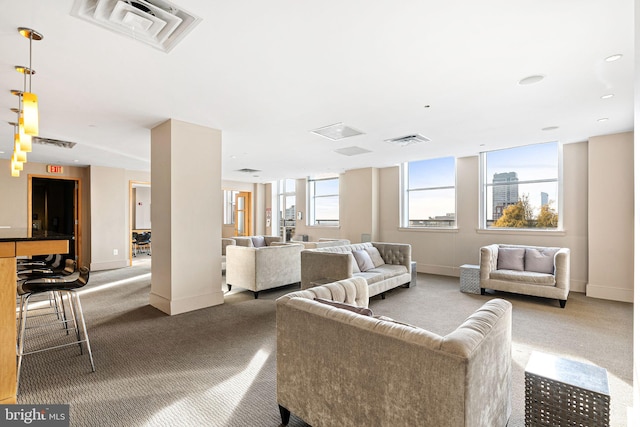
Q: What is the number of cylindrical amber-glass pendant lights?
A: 5